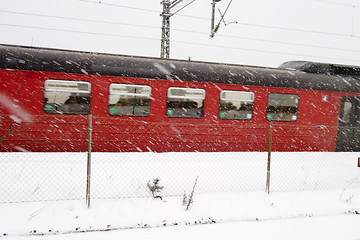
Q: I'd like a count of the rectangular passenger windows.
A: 5